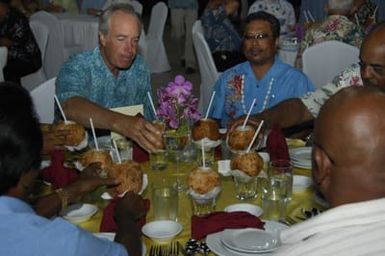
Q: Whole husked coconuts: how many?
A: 8